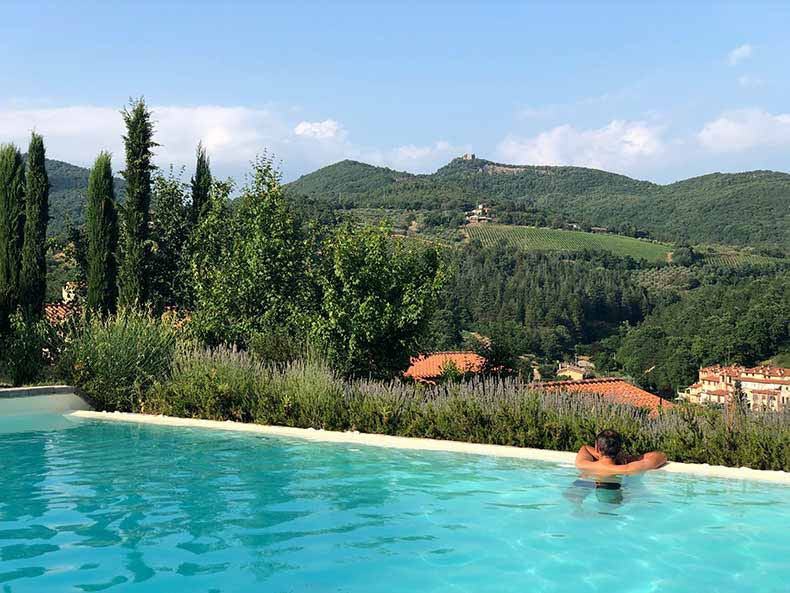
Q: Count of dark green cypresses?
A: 5